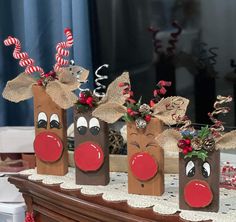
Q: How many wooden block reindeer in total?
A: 4